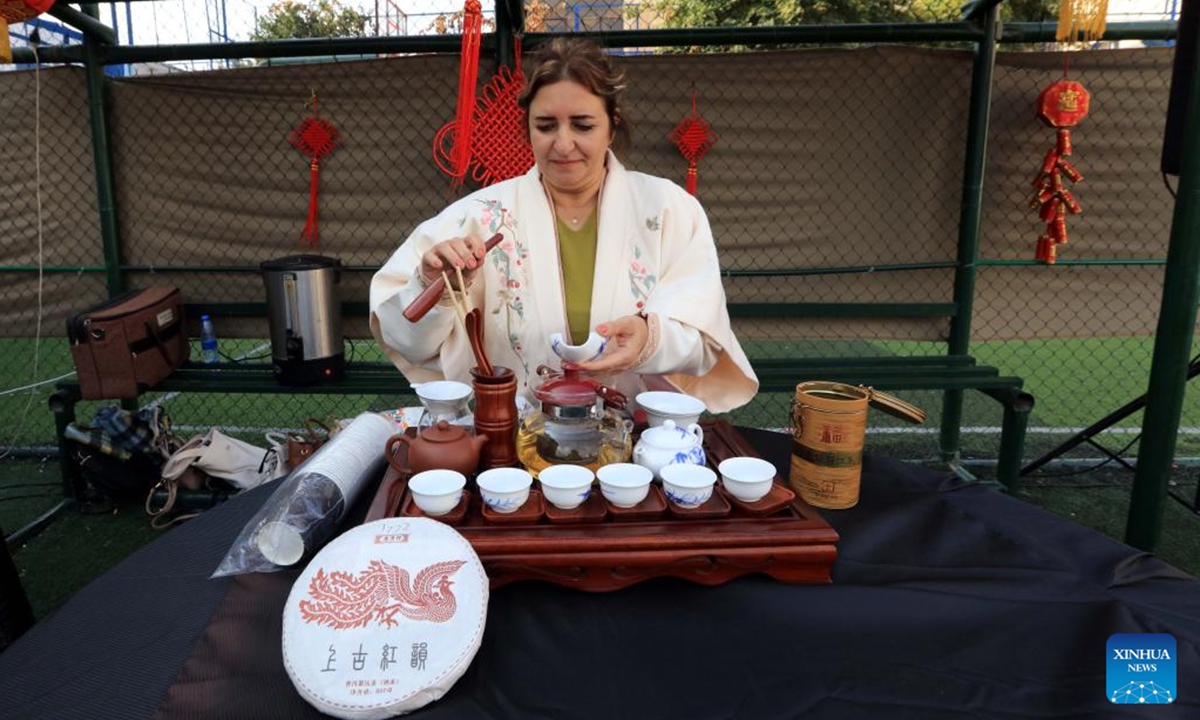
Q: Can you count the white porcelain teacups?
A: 6